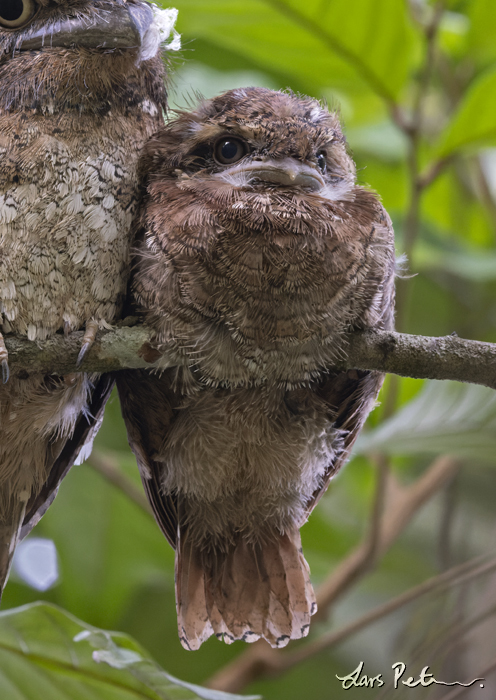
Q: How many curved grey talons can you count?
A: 2